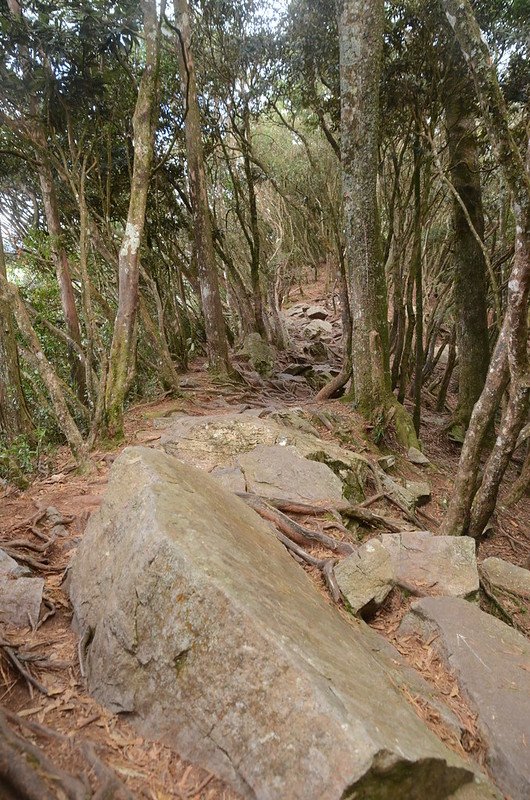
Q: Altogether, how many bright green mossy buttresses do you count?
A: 1